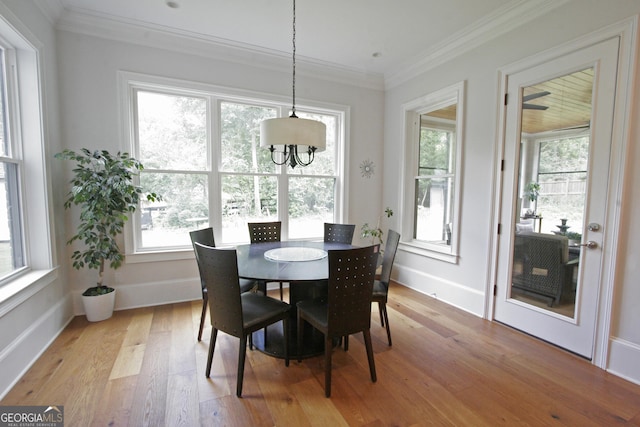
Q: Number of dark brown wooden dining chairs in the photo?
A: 6